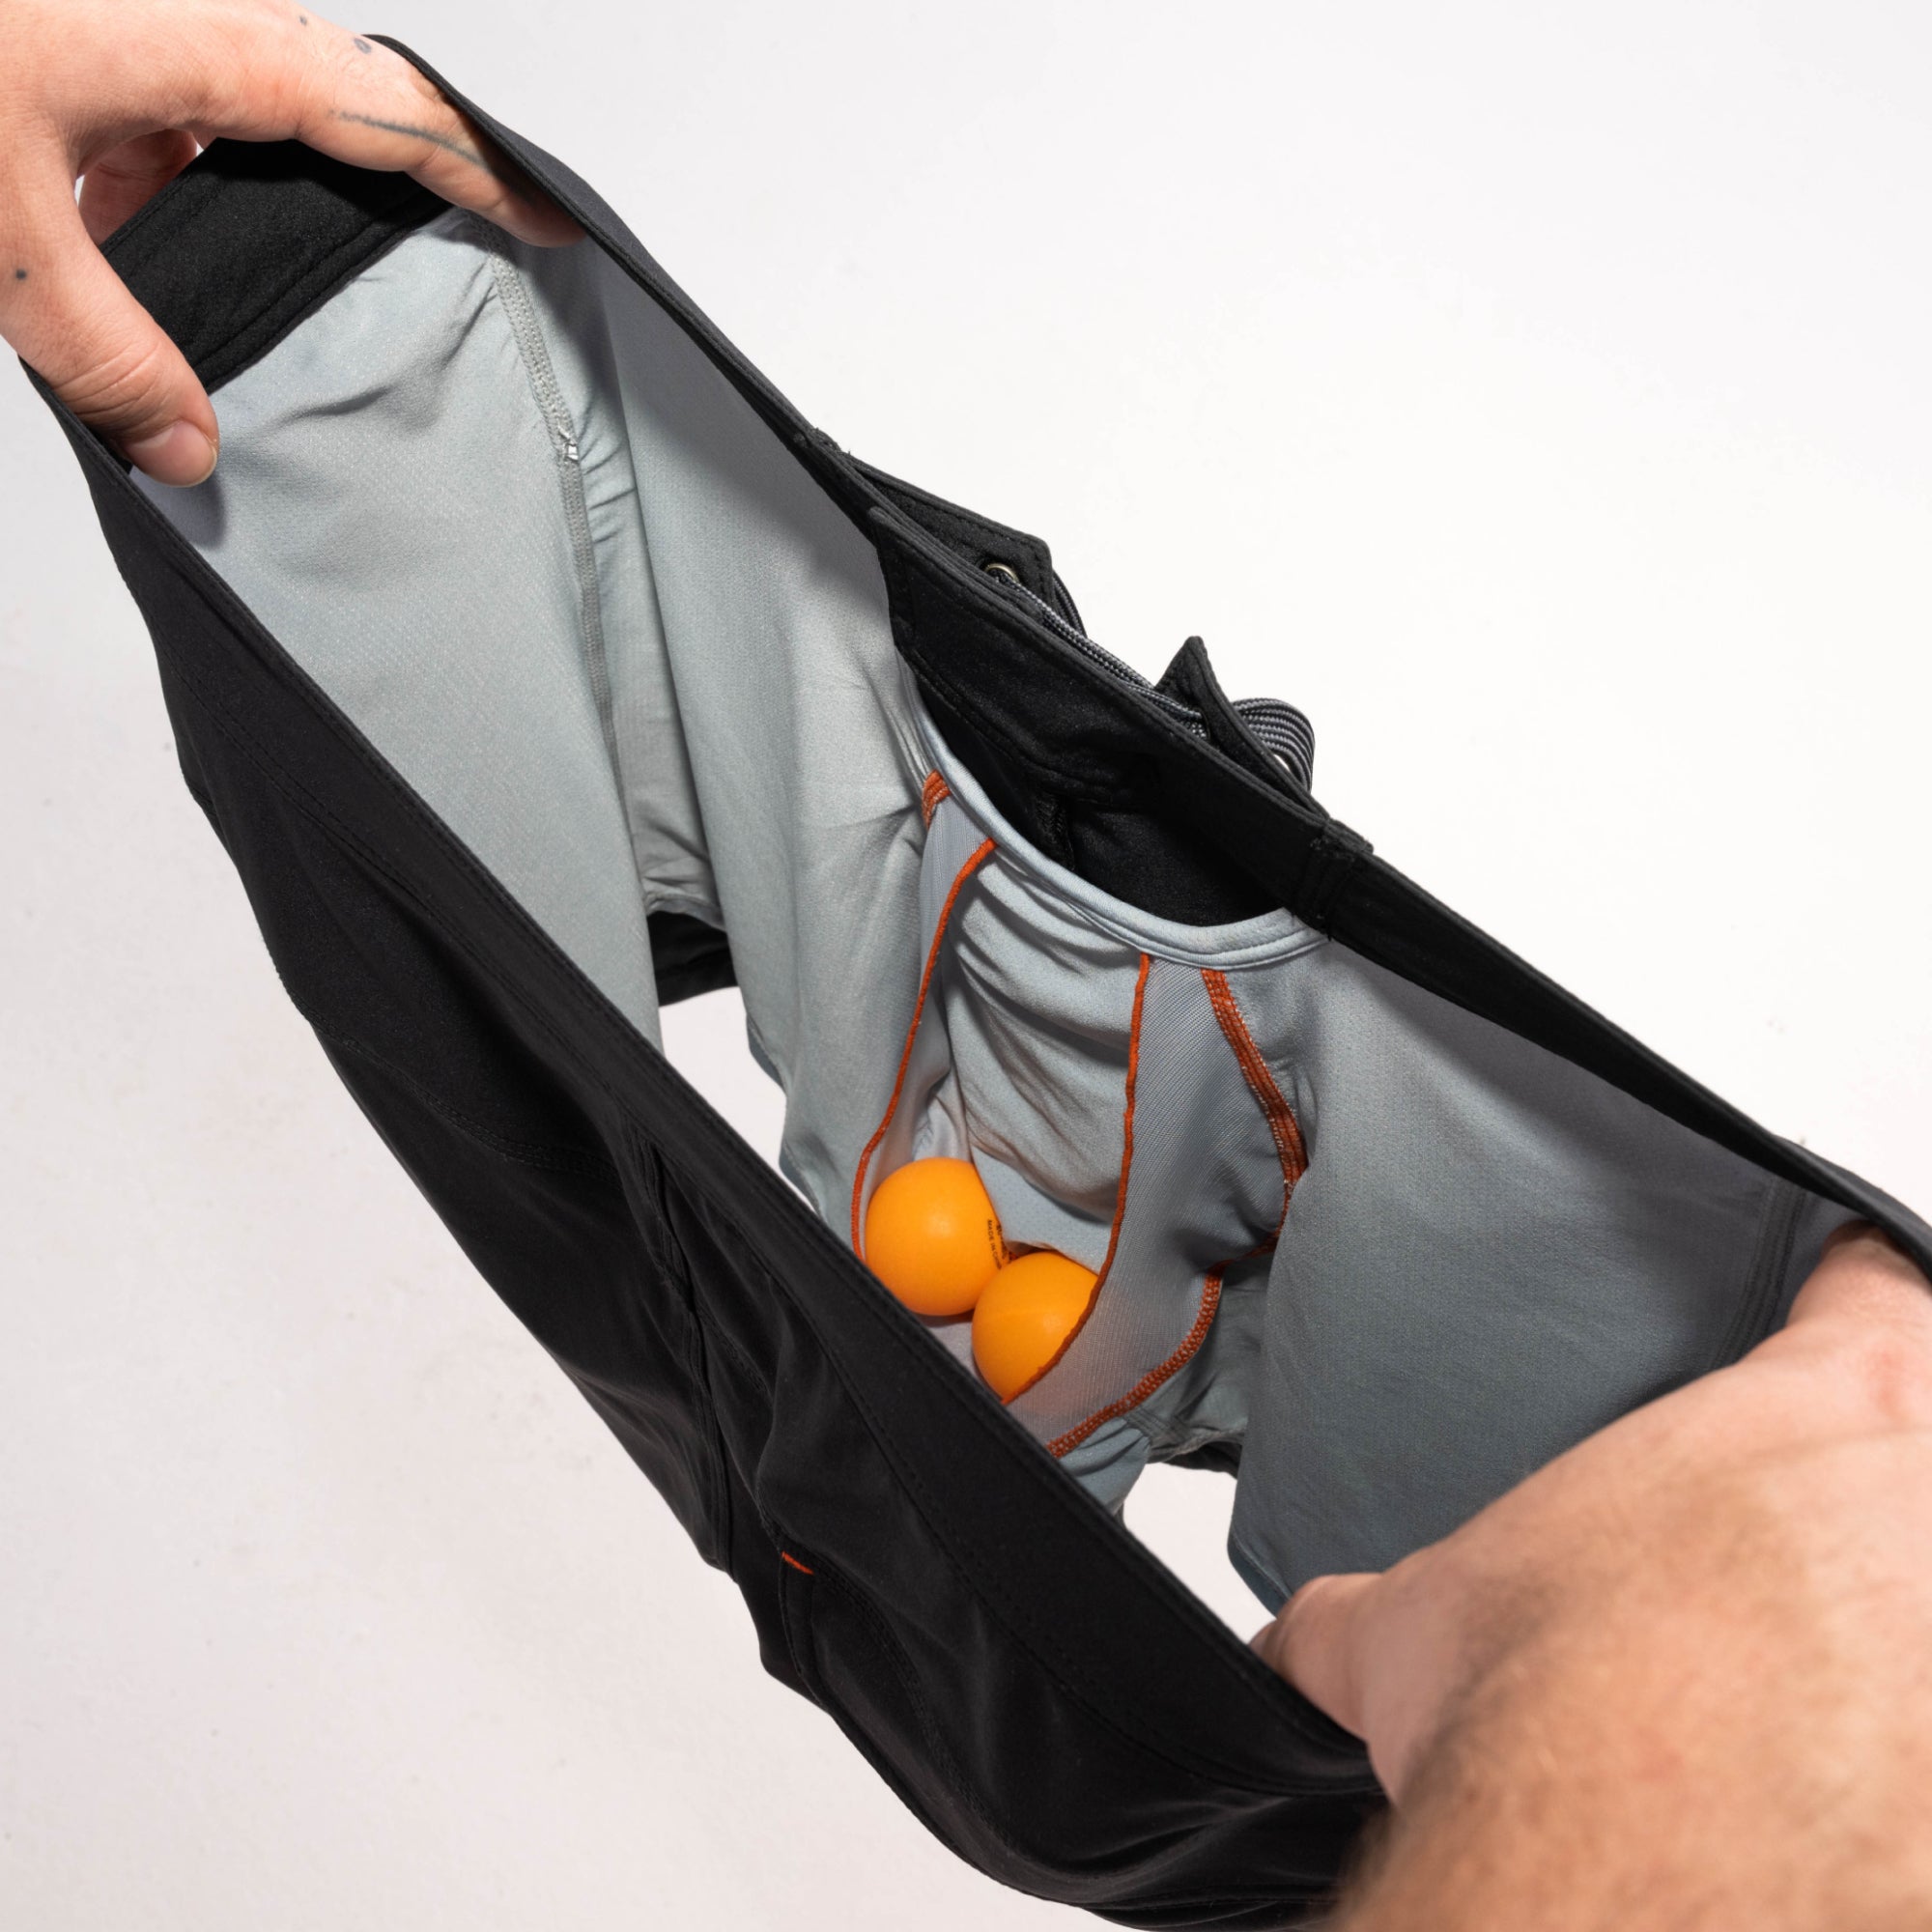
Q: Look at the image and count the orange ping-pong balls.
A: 2